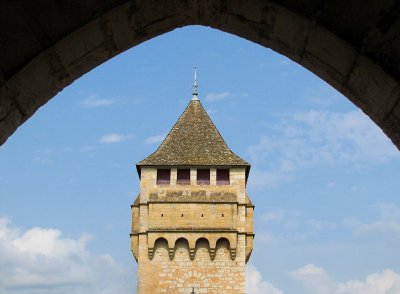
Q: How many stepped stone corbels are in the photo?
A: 5